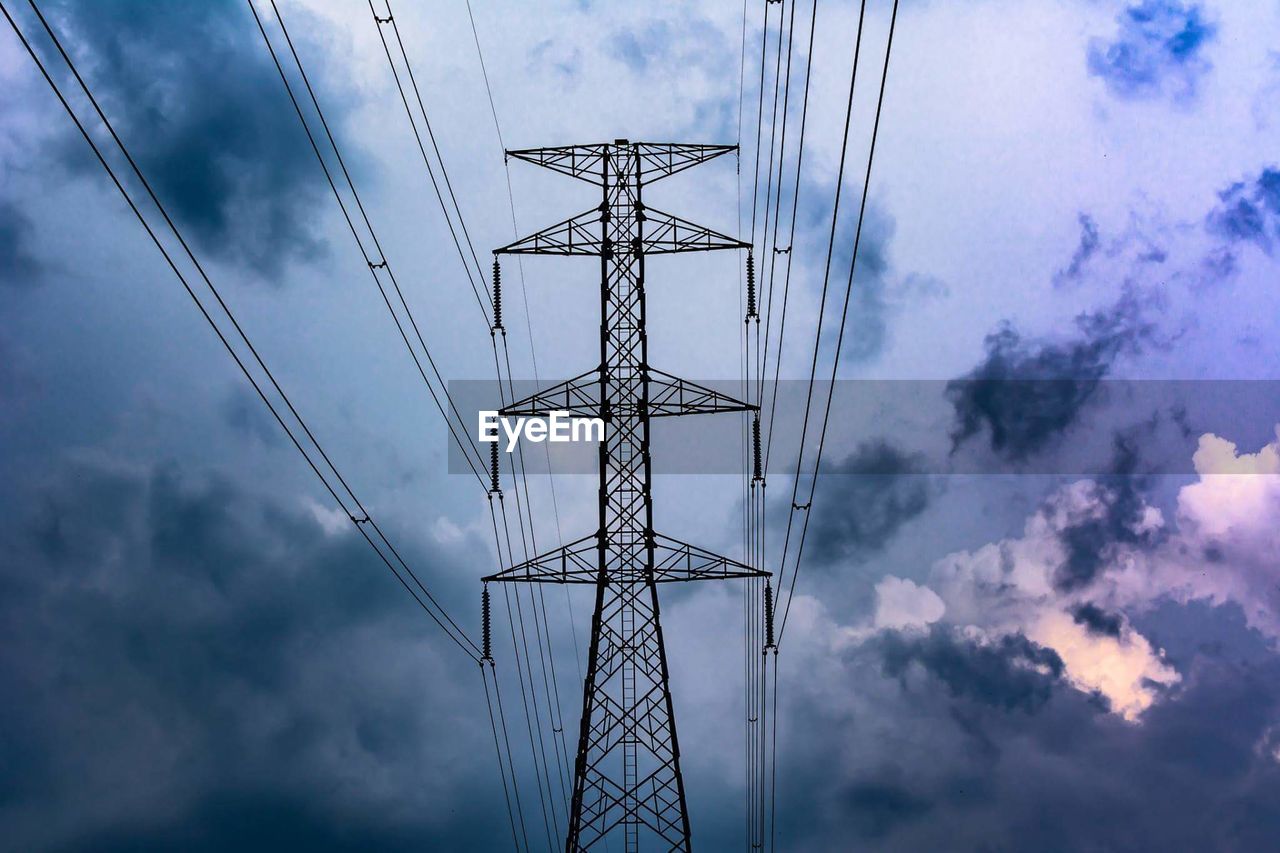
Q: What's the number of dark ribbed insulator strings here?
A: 6